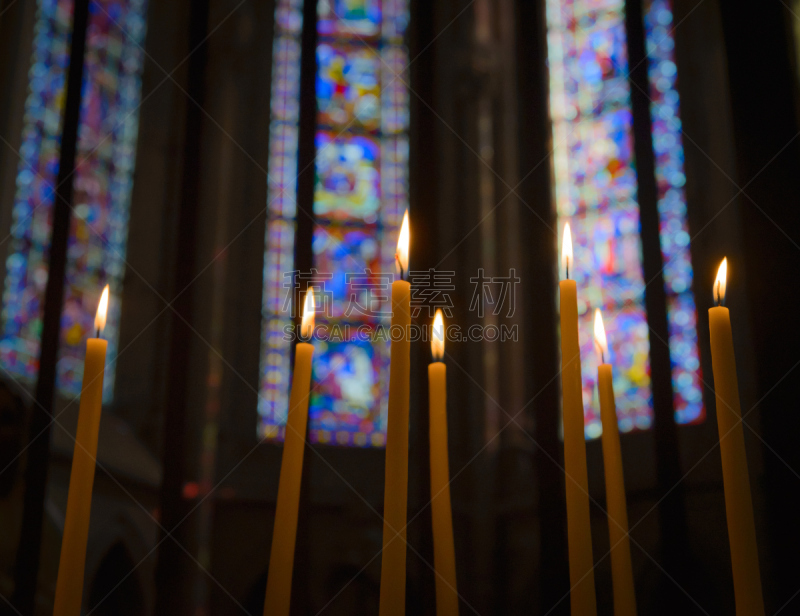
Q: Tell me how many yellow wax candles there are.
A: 7